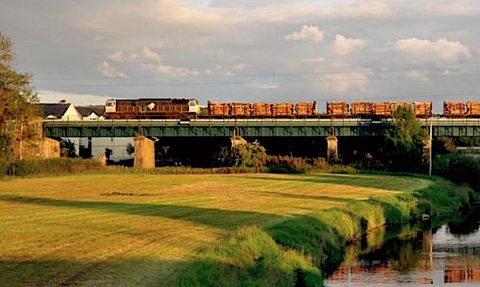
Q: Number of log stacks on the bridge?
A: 12